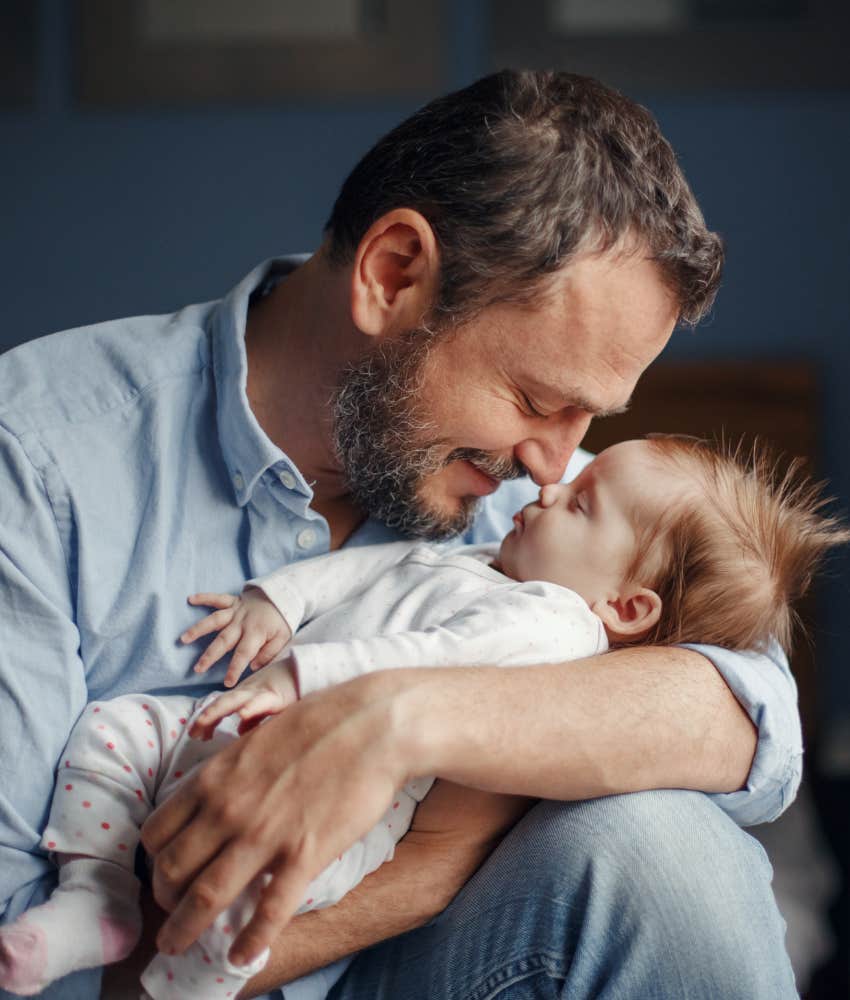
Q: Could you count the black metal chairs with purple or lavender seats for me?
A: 0